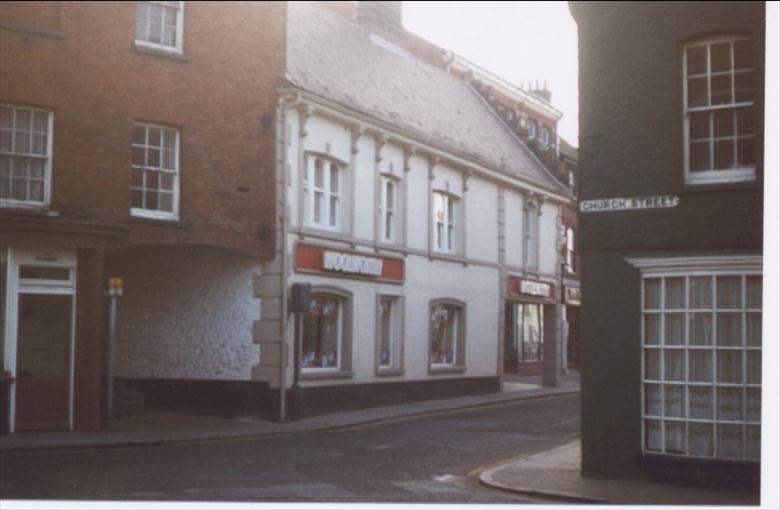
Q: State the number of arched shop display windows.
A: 2